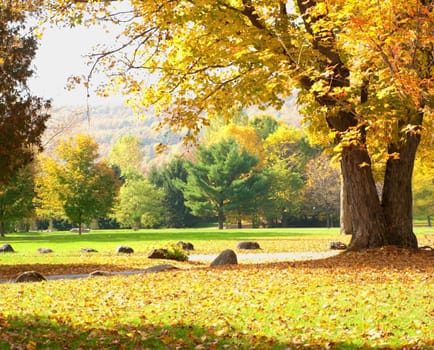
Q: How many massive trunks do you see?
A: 2